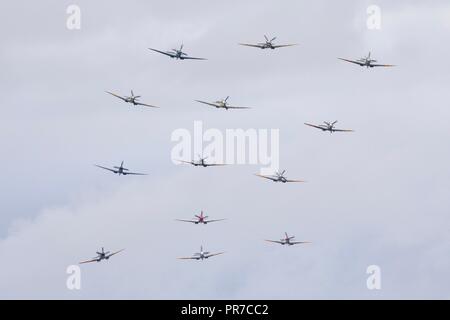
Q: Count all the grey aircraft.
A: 12